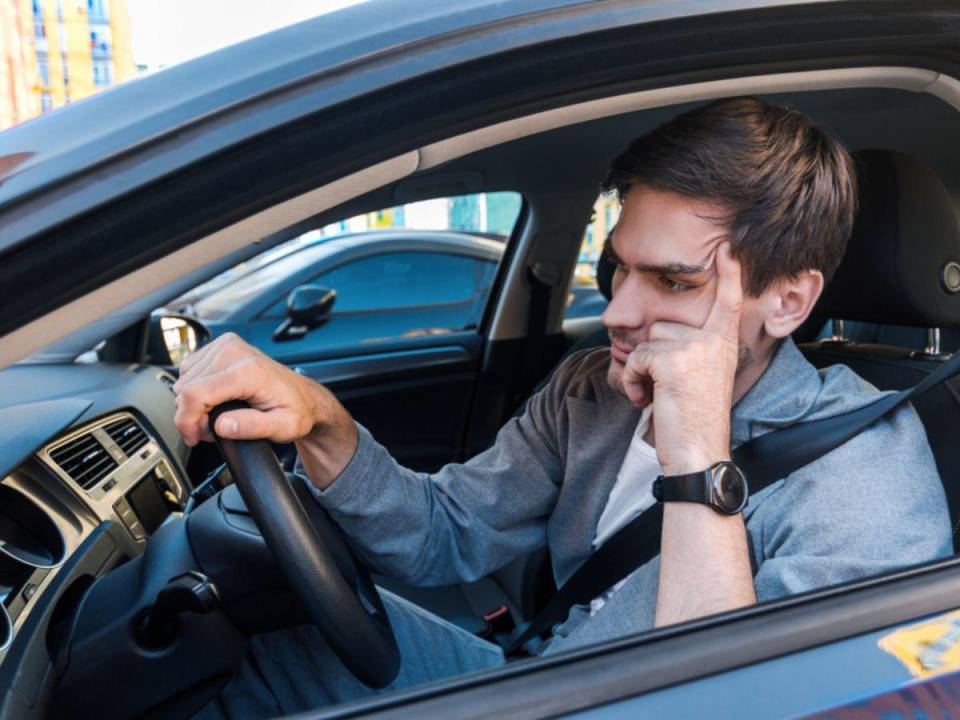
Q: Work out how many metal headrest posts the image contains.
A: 2